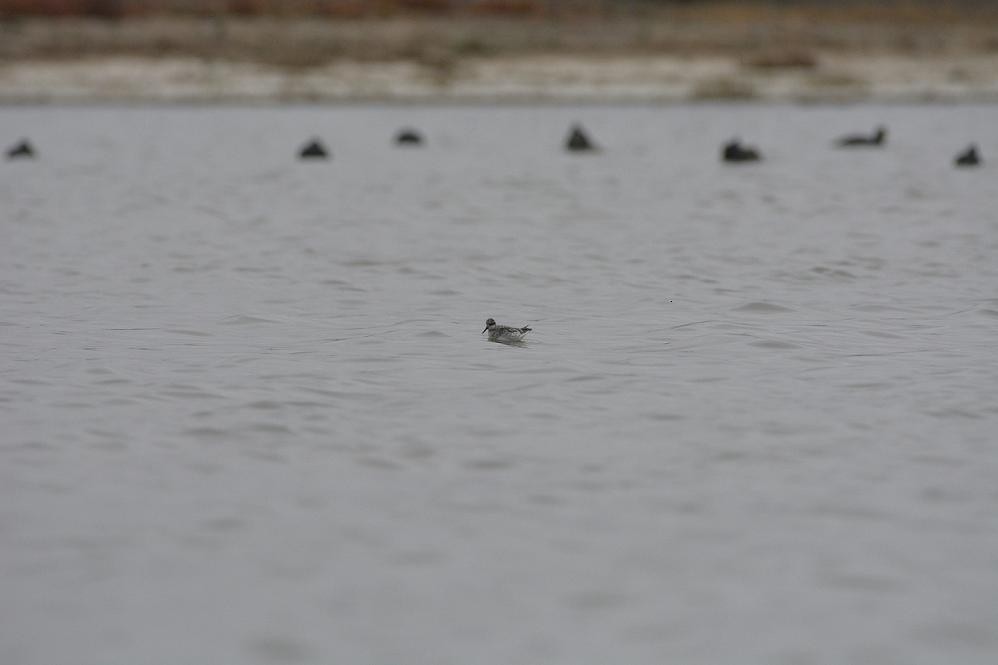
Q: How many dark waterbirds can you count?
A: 7